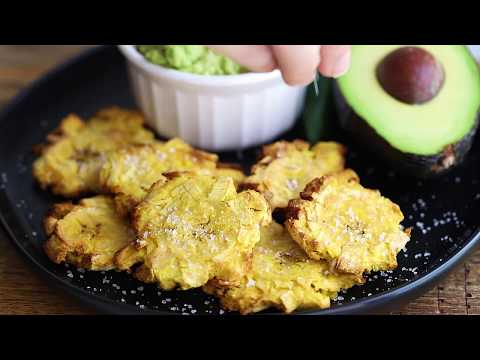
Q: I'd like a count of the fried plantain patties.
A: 7